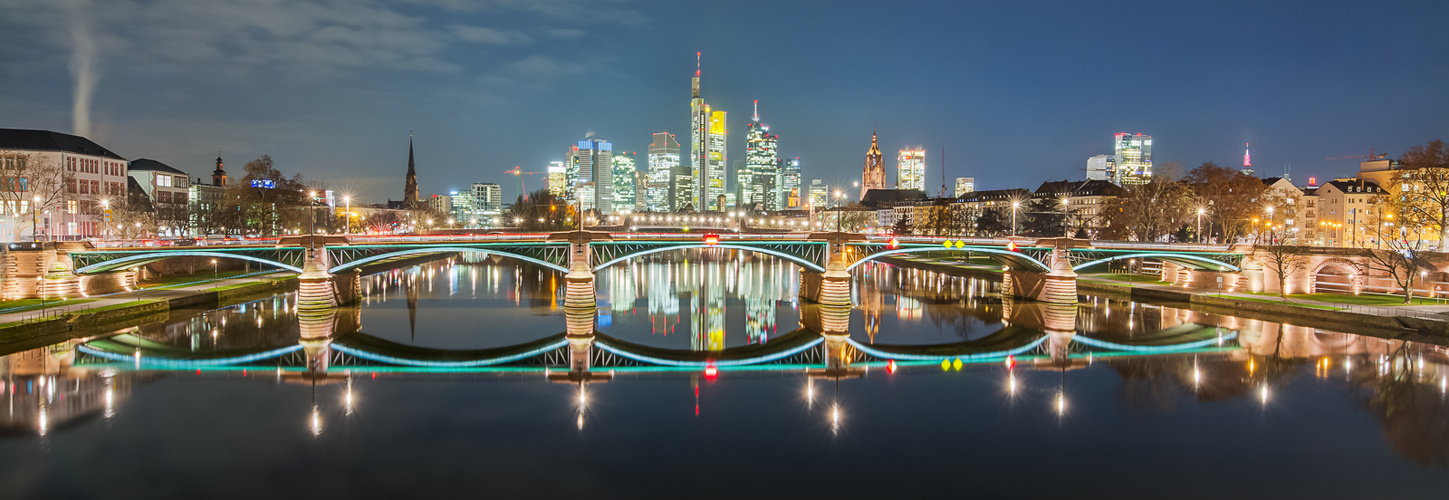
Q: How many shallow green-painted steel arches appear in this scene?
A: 5